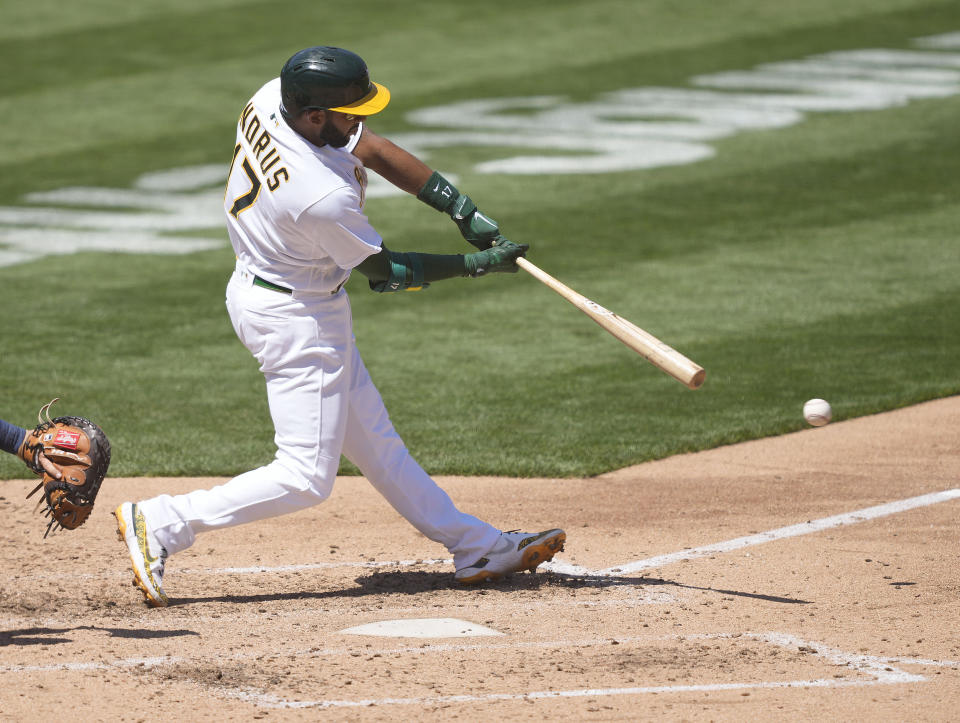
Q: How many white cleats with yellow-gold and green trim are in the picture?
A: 2